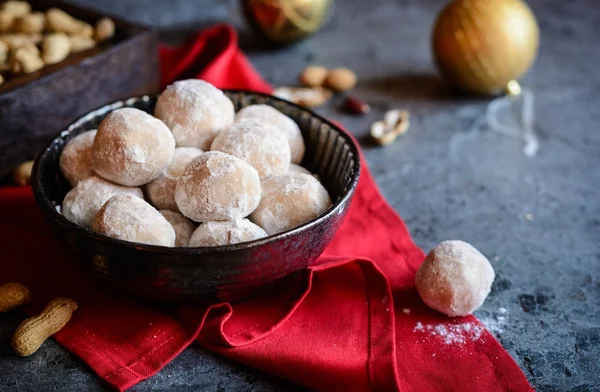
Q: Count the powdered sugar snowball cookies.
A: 14